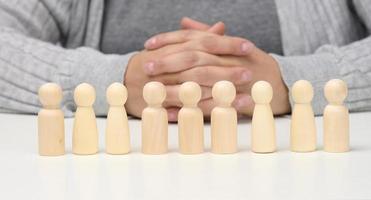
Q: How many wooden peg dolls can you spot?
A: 9